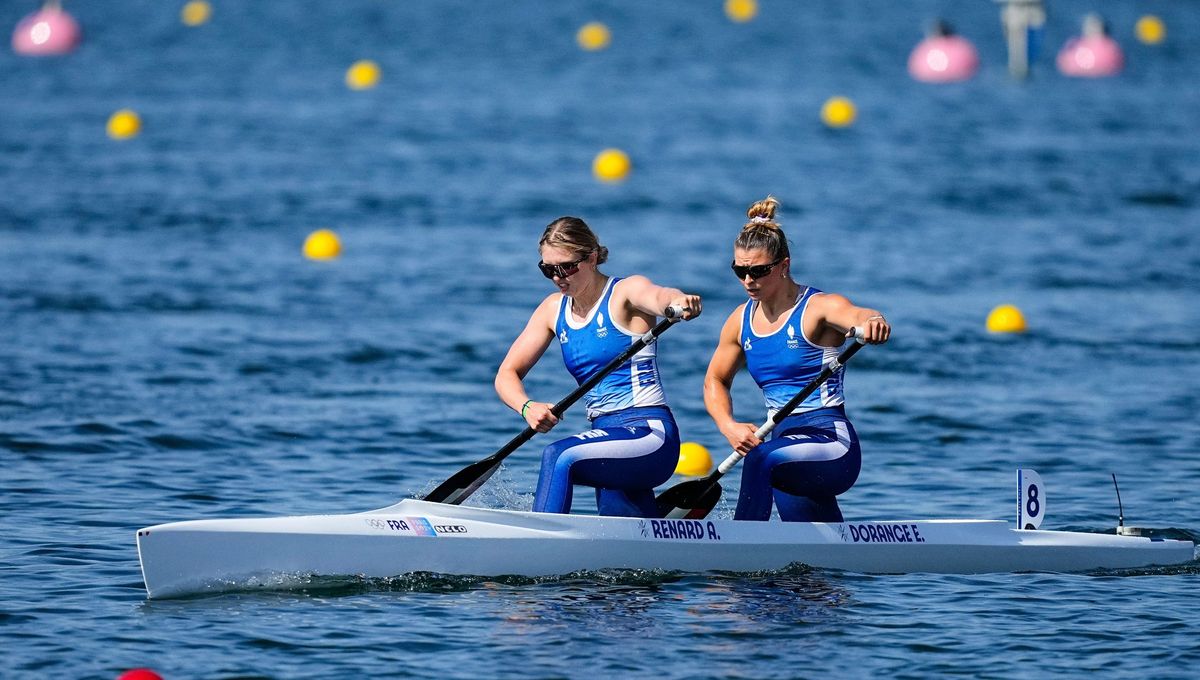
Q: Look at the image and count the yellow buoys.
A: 11